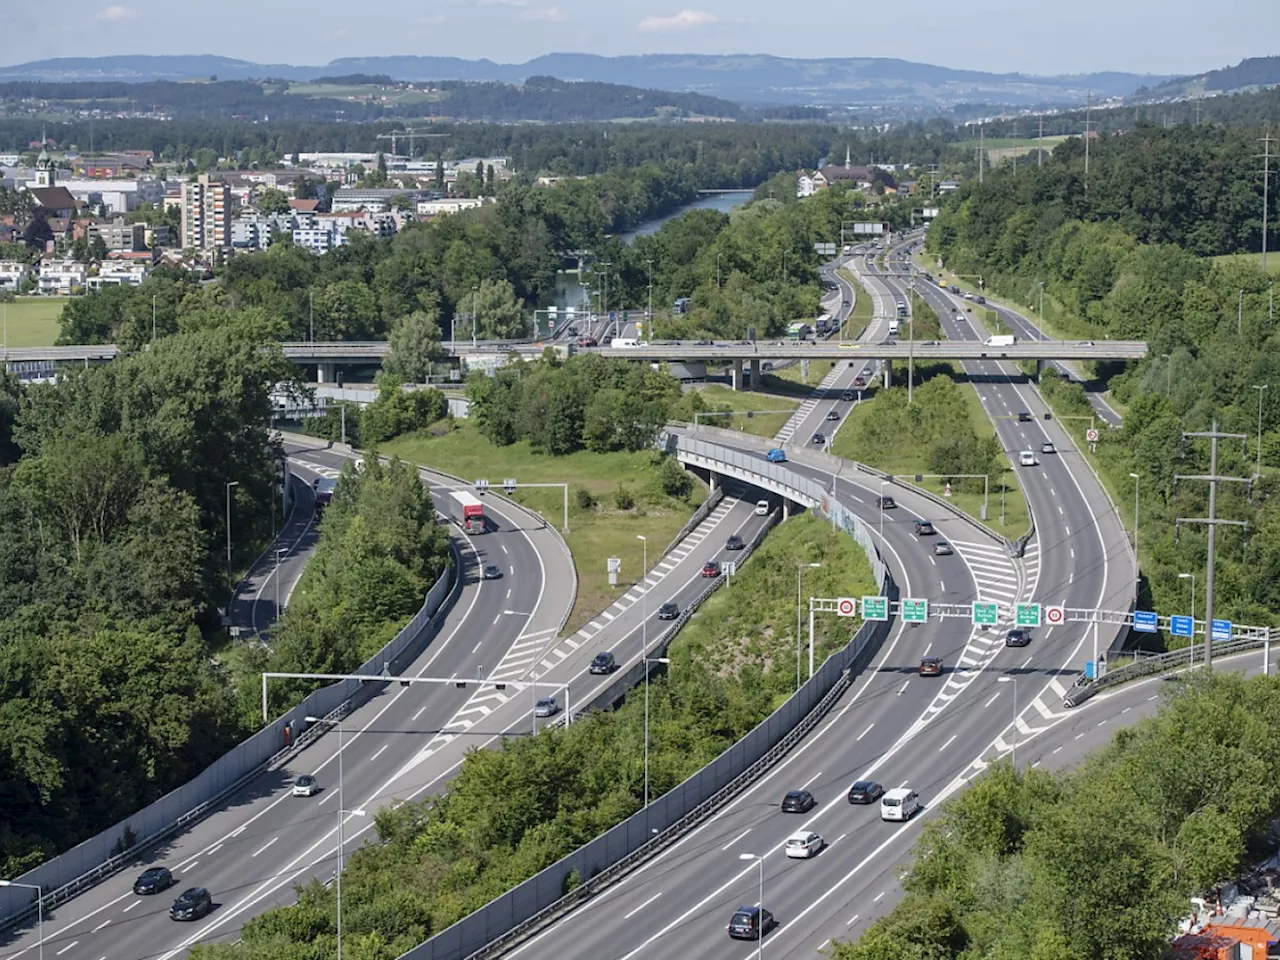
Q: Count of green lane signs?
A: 4